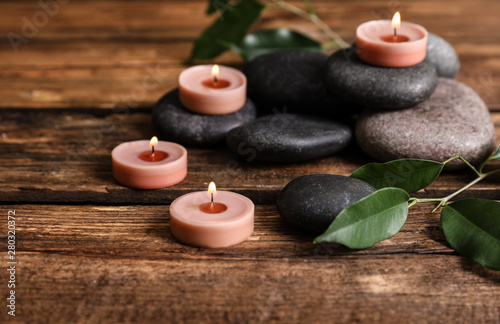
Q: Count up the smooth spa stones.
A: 7